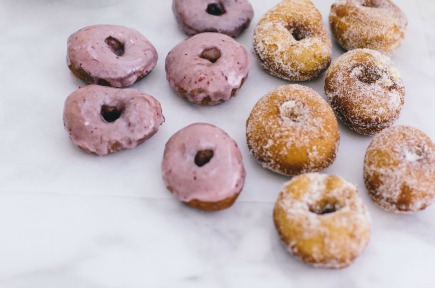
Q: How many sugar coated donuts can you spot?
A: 6